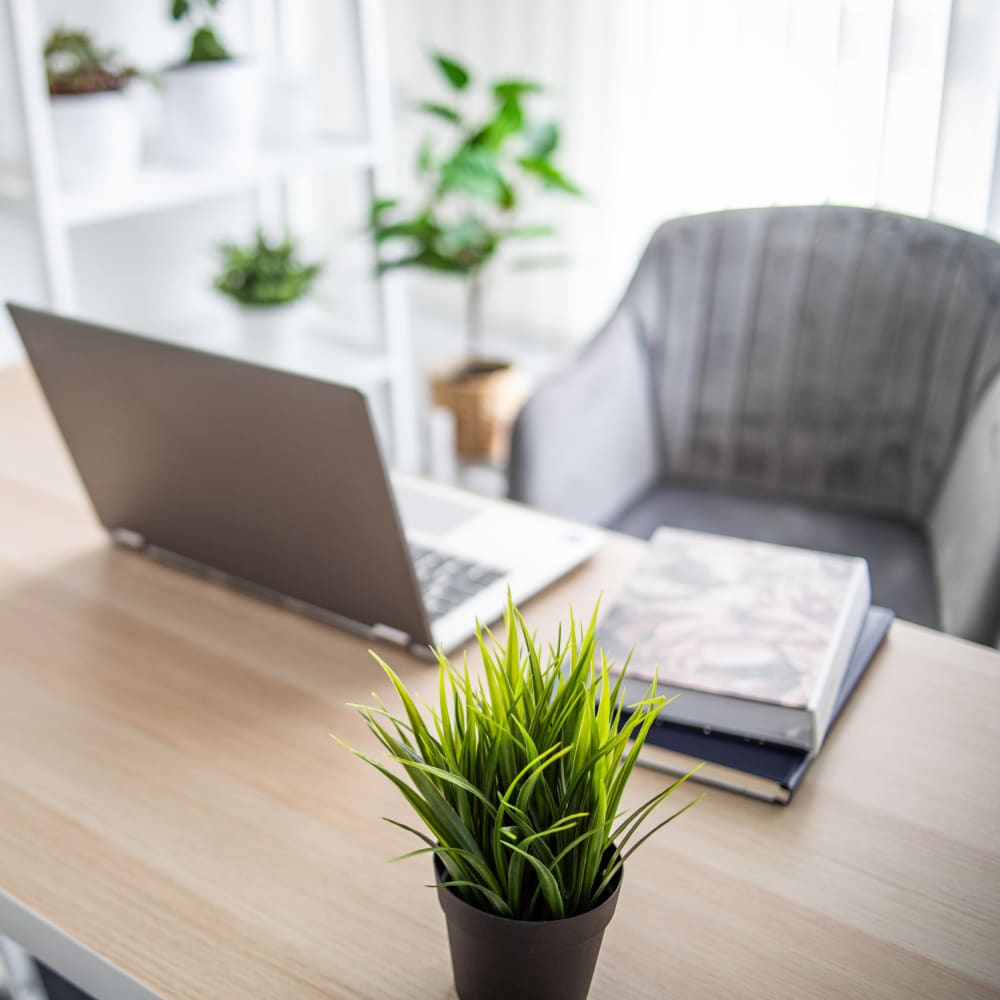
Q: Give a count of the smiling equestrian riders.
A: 0